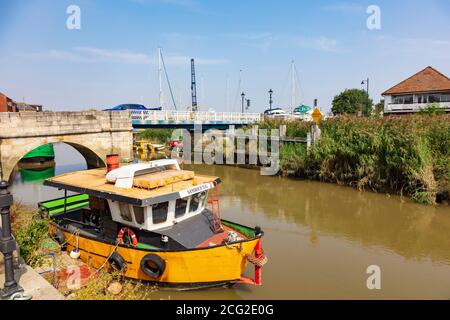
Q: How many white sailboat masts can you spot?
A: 2